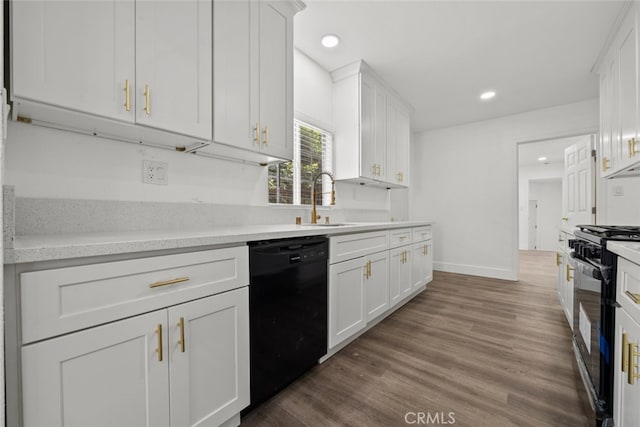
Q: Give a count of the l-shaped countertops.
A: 0